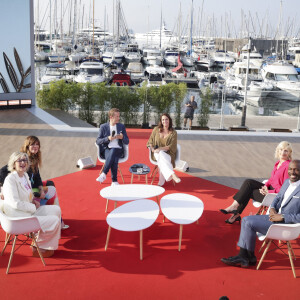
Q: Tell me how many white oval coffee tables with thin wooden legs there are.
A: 3